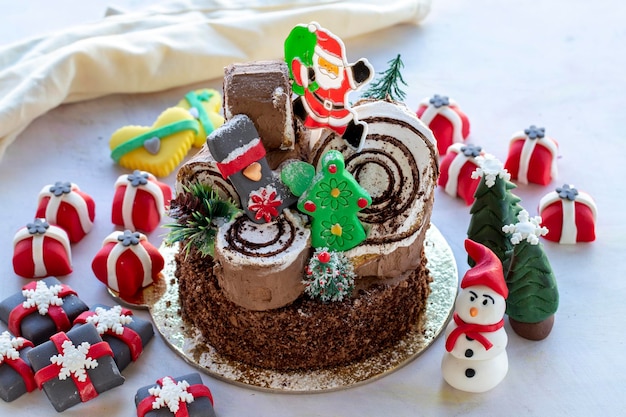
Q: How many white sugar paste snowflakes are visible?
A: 7